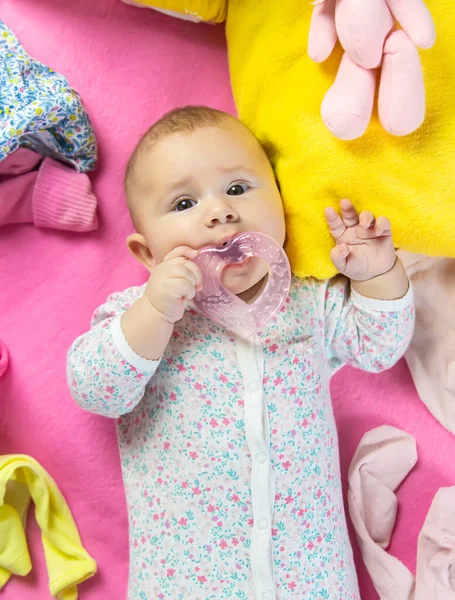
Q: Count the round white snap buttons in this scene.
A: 4